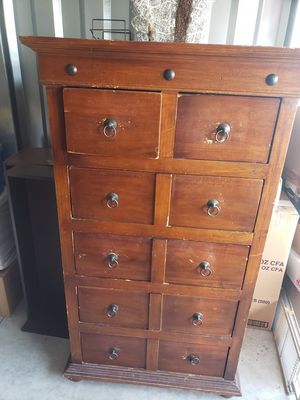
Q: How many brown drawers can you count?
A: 10